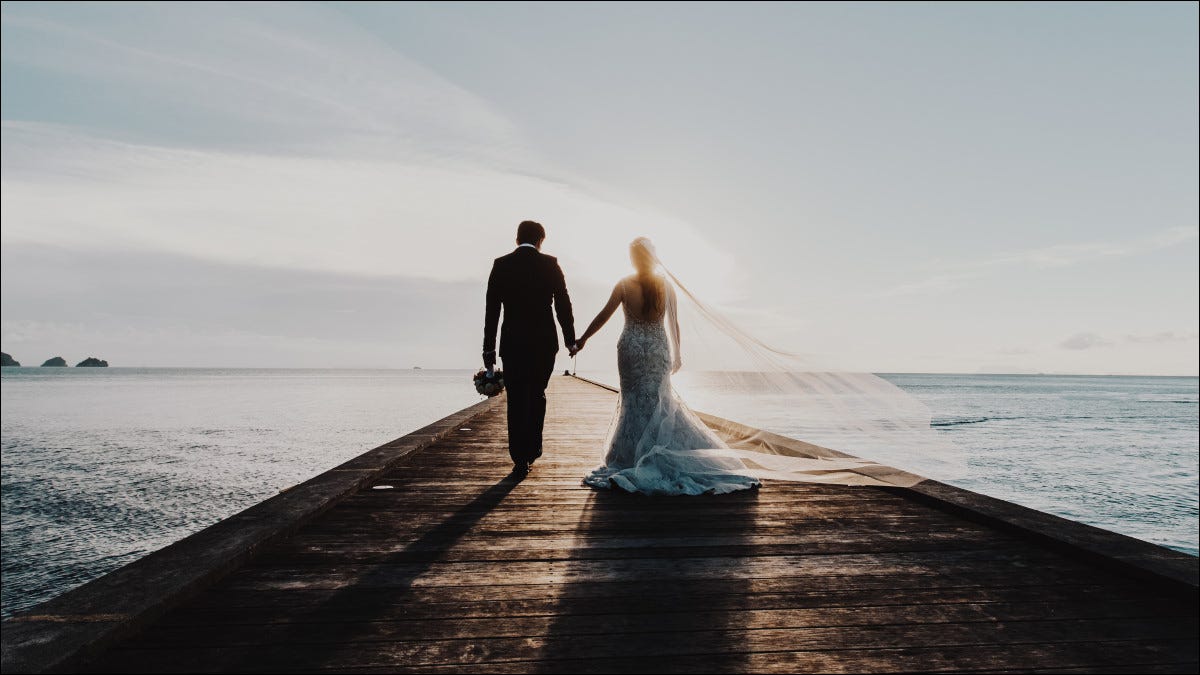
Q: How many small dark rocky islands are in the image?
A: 3